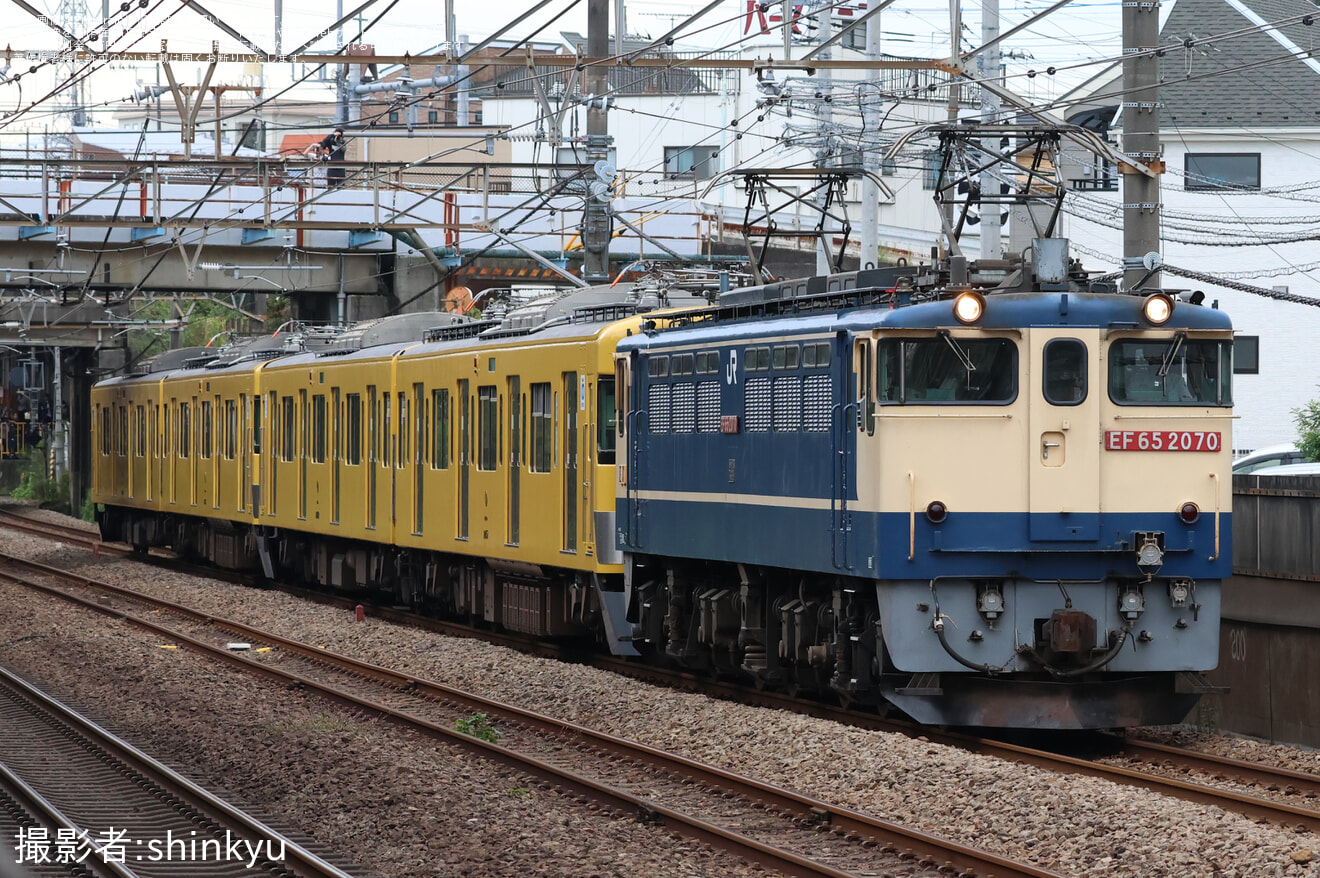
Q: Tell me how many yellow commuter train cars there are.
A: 4